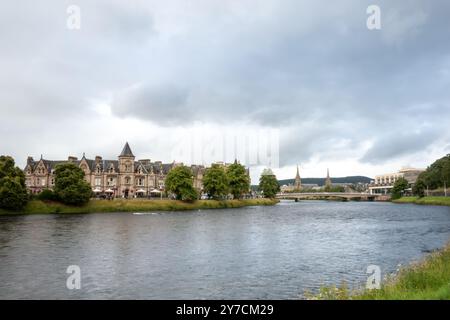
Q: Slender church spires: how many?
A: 2